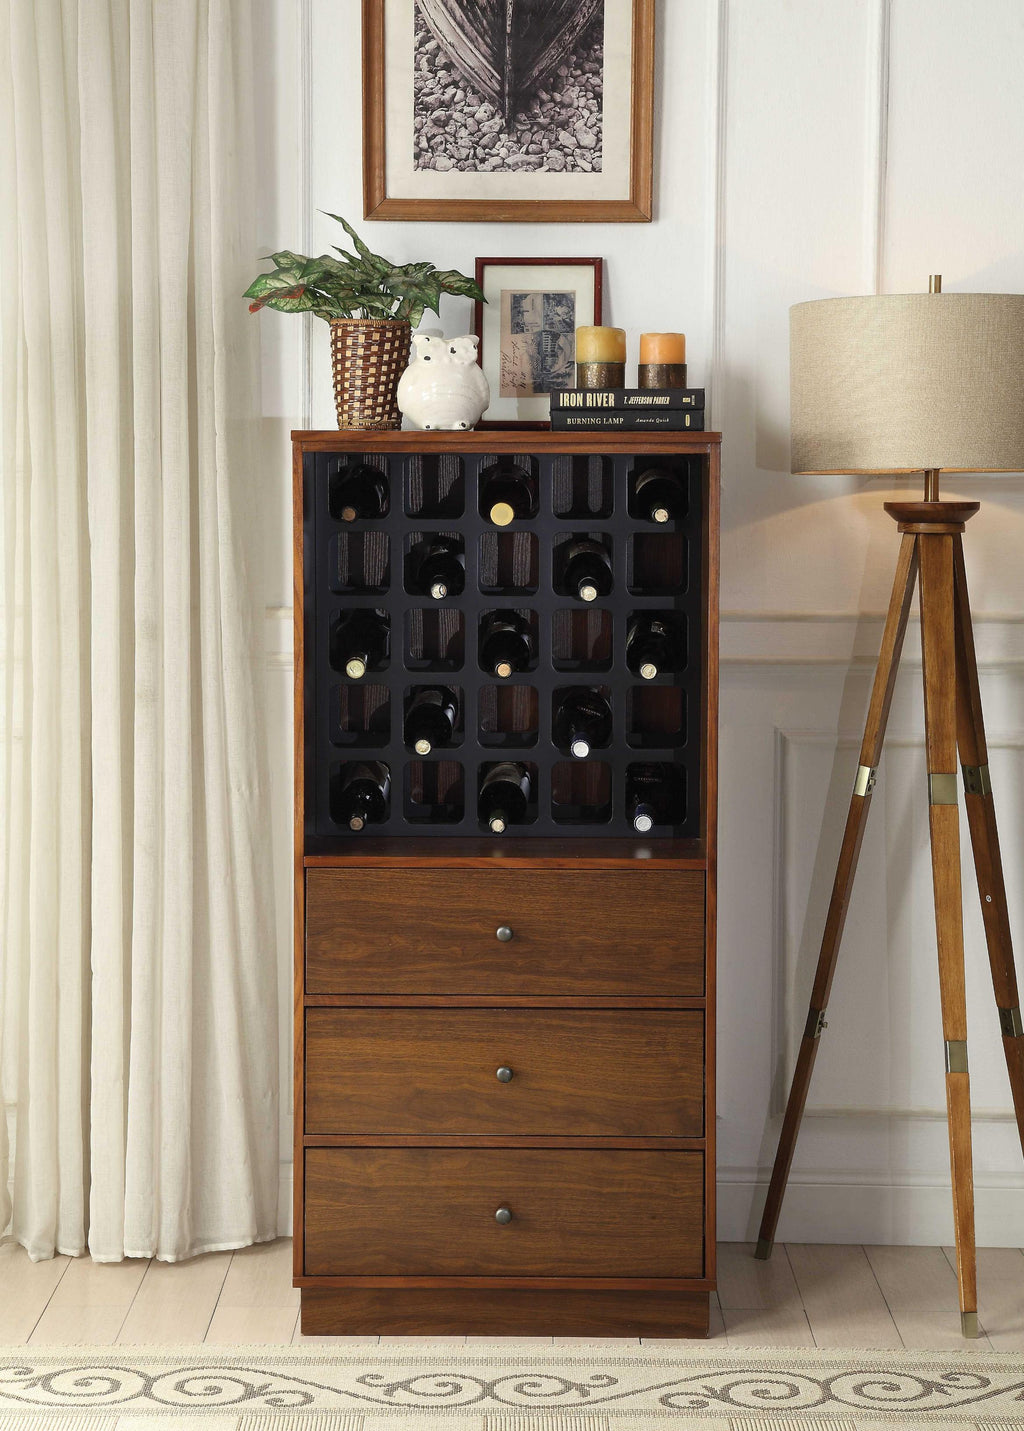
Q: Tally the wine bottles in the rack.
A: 13